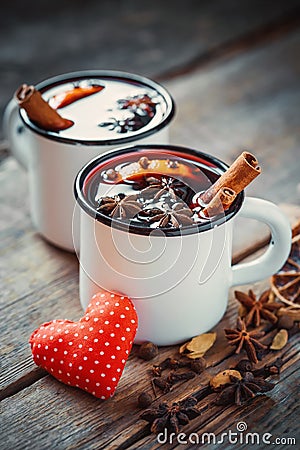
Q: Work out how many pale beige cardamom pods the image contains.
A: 3